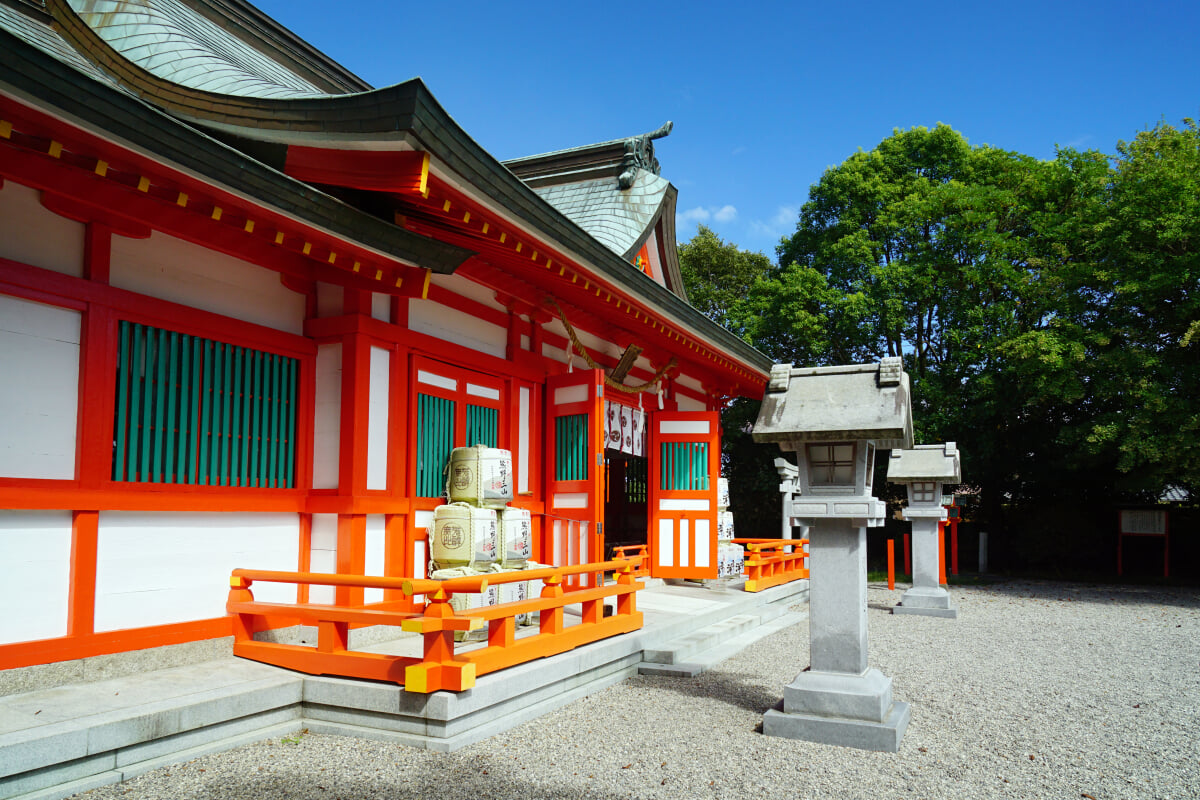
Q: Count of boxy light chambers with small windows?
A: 2